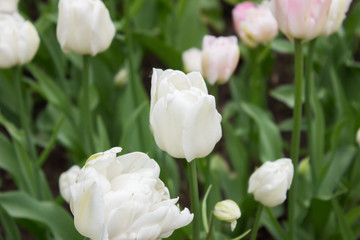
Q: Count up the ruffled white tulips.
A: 1